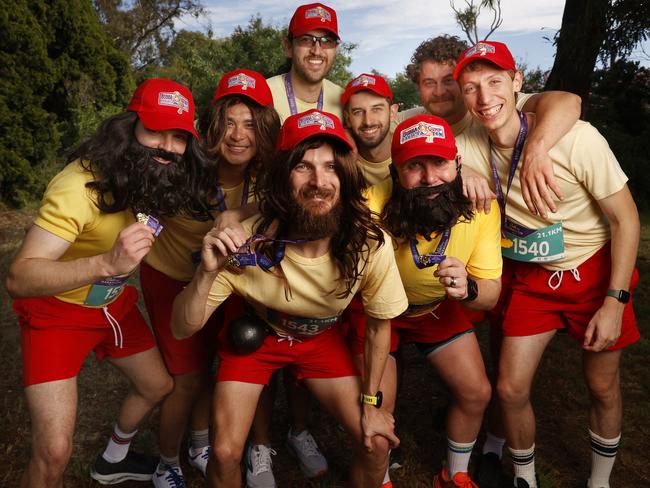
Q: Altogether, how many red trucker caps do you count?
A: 7